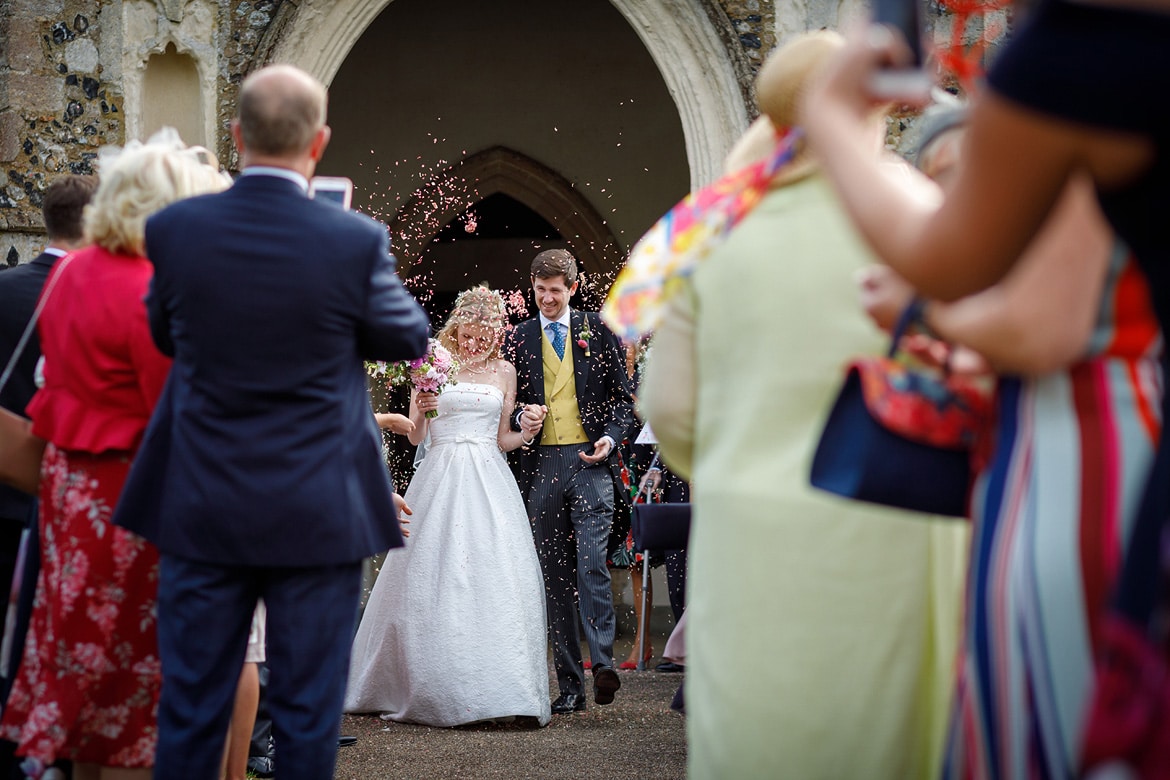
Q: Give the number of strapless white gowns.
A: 1